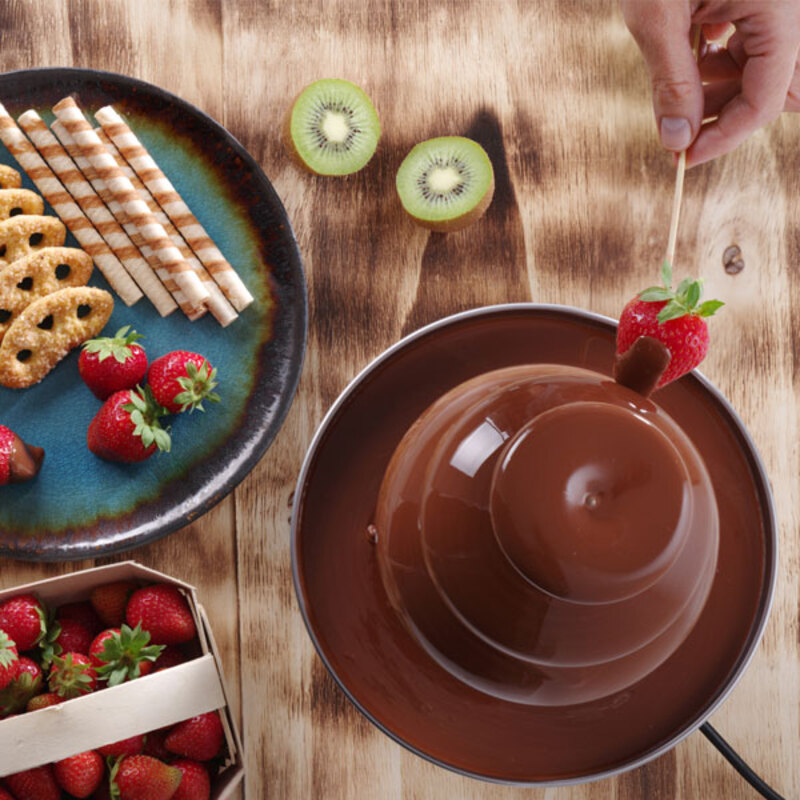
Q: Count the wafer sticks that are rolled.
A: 6